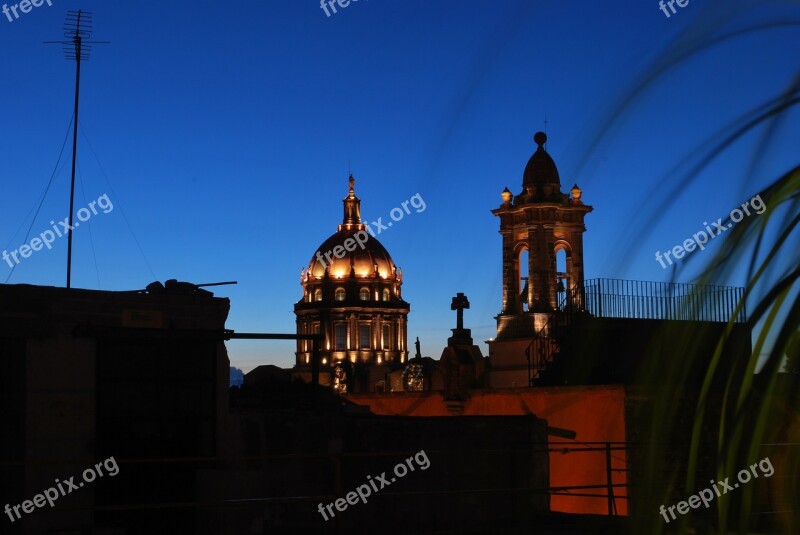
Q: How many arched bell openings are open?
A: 2